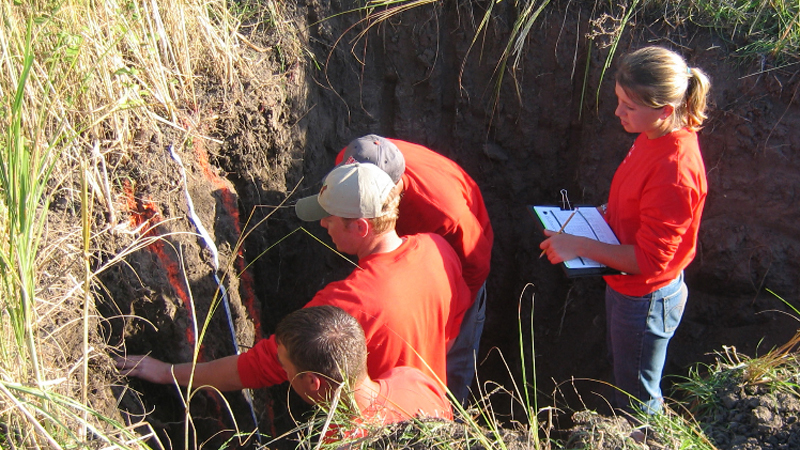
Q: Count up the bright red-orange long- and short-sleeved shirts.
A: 4